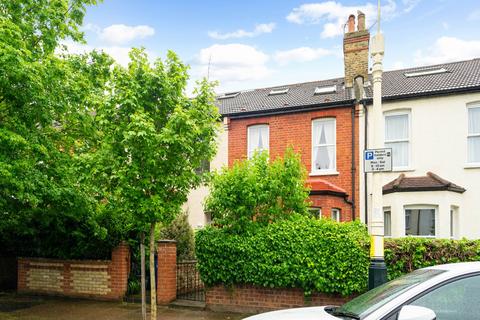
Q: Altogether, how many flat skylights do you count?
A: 4